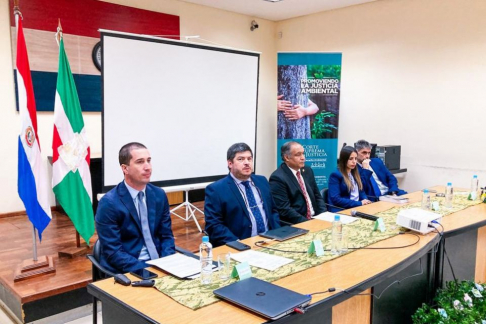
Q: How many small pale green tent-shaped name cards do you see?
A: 5